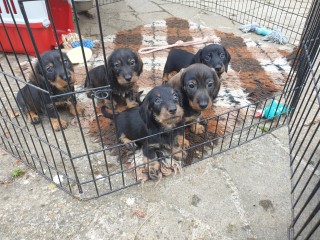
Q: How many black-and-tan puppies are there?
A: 5